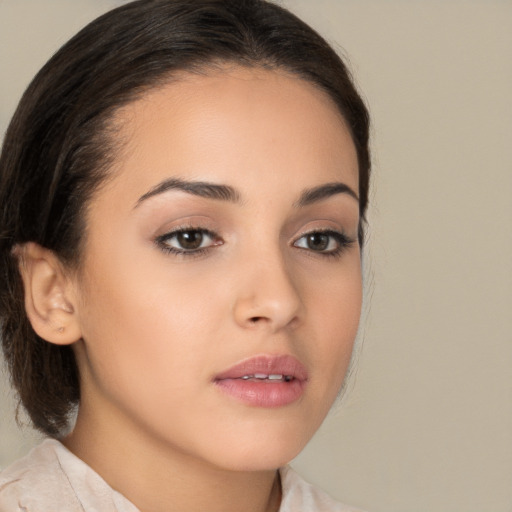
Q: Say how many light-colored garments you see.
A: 1